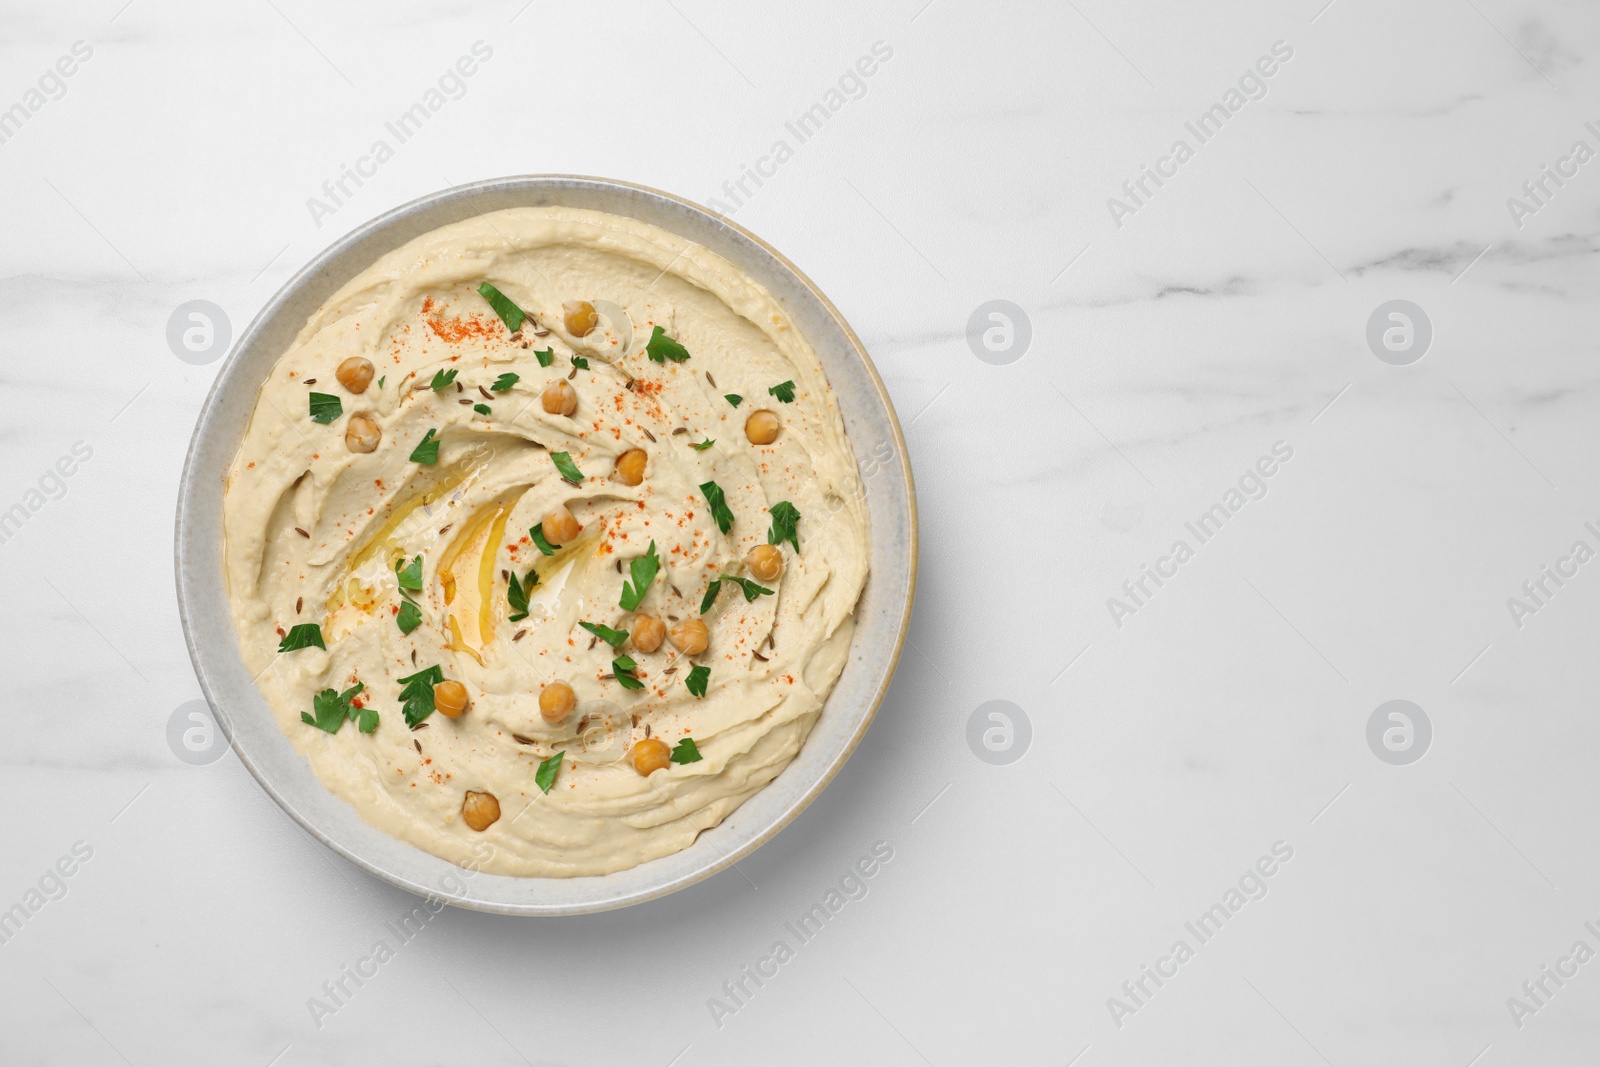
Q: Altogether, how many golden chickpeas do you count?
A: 14